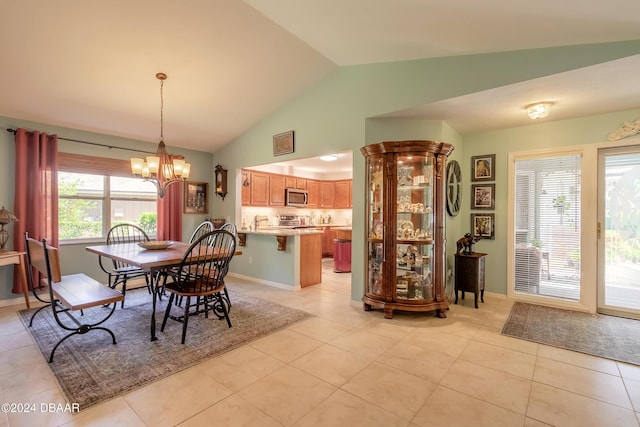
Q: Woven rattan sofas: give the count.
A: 0